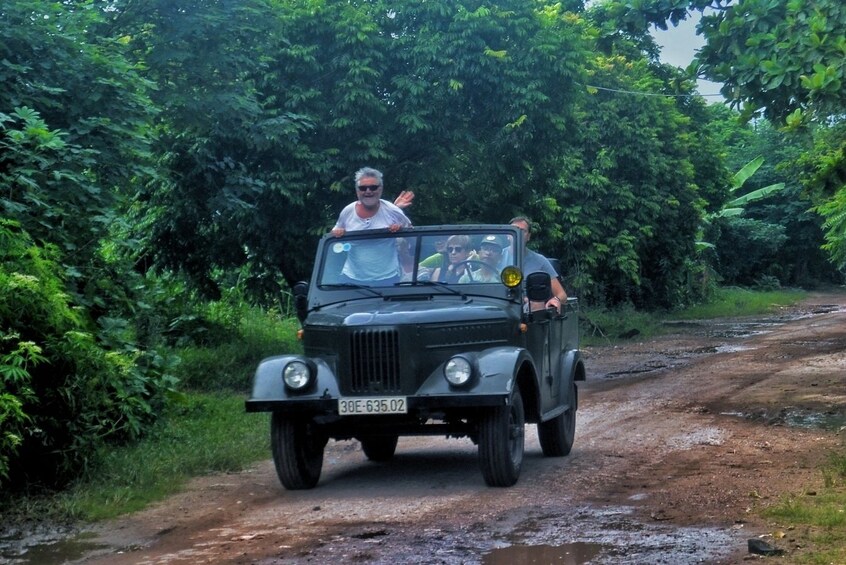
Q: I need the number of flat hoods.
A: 1